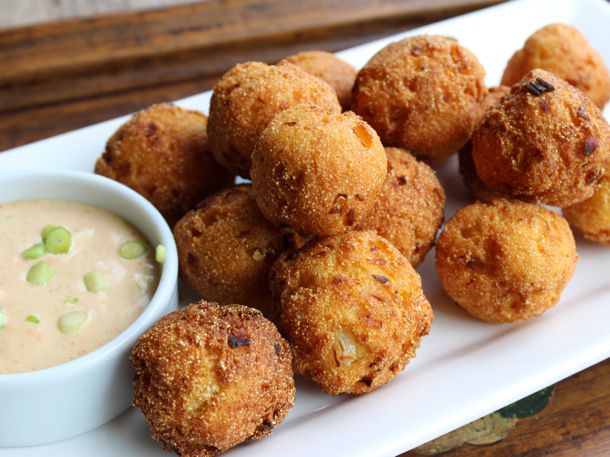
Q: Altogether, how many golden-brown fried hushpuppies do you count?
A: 14